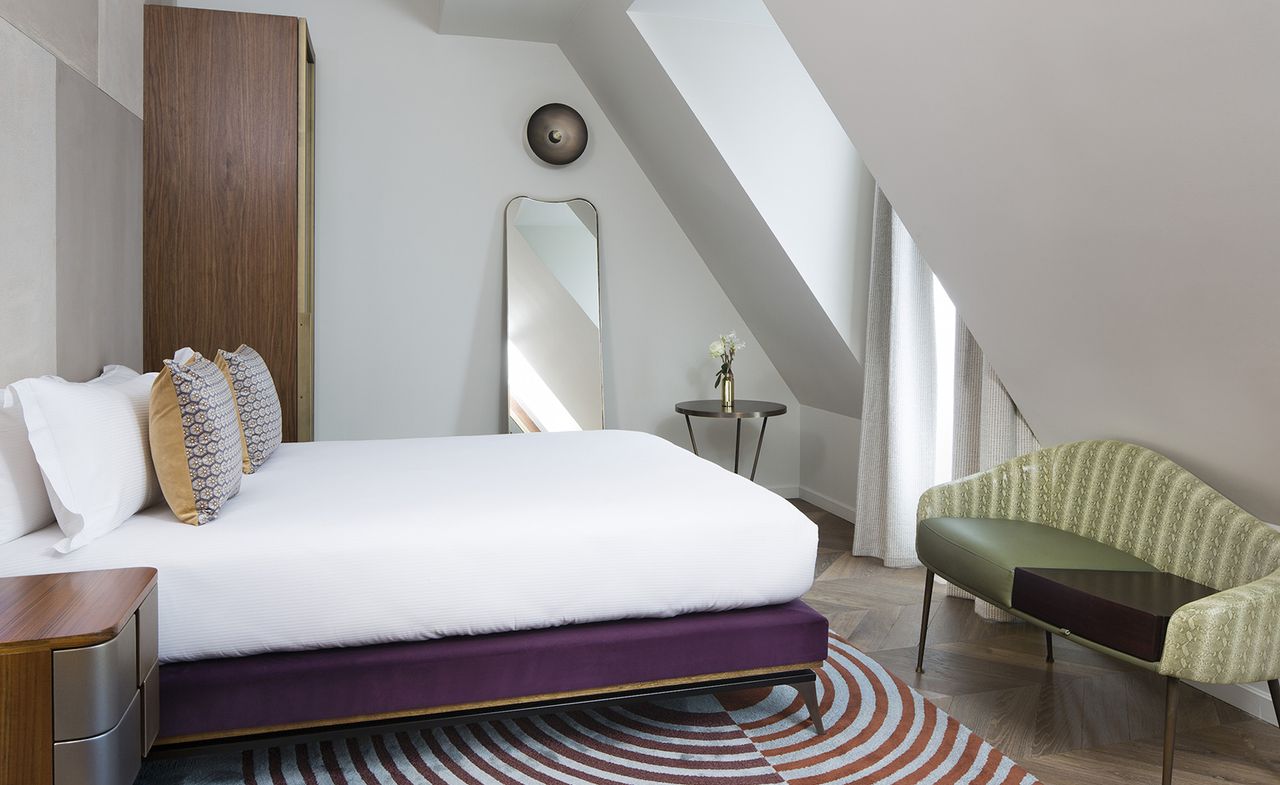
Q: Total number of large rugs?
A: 1